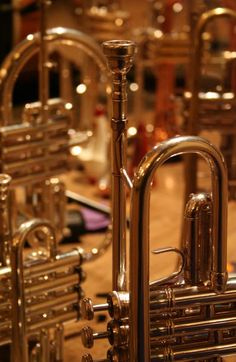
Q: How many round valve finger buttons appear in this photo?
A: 3